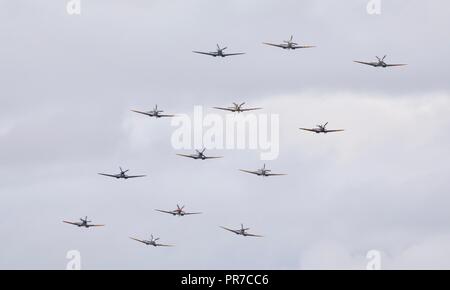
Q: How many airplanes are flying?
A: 13